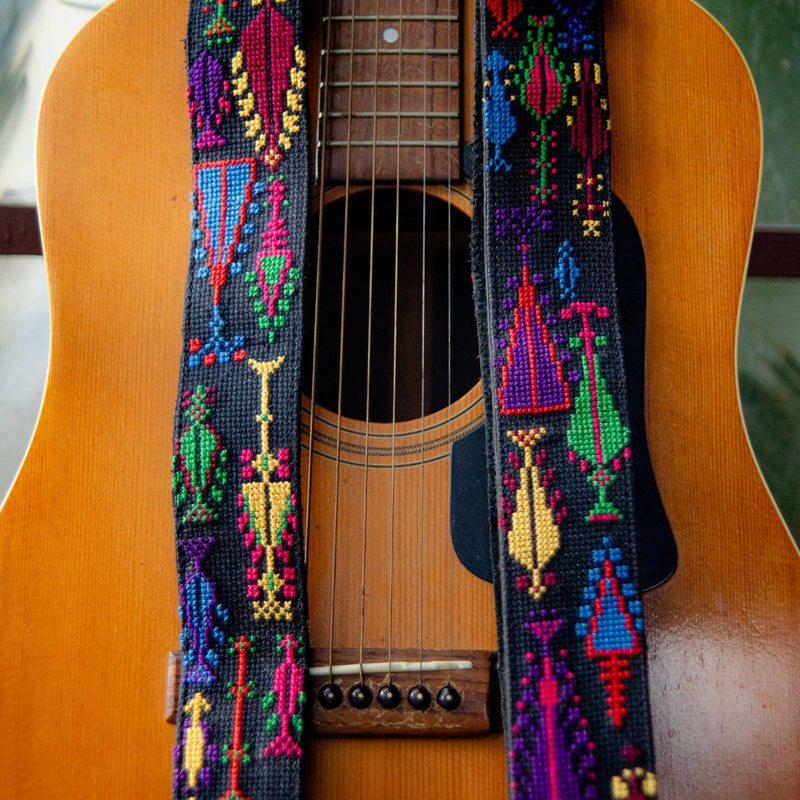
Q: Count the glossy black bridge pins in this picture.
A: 5